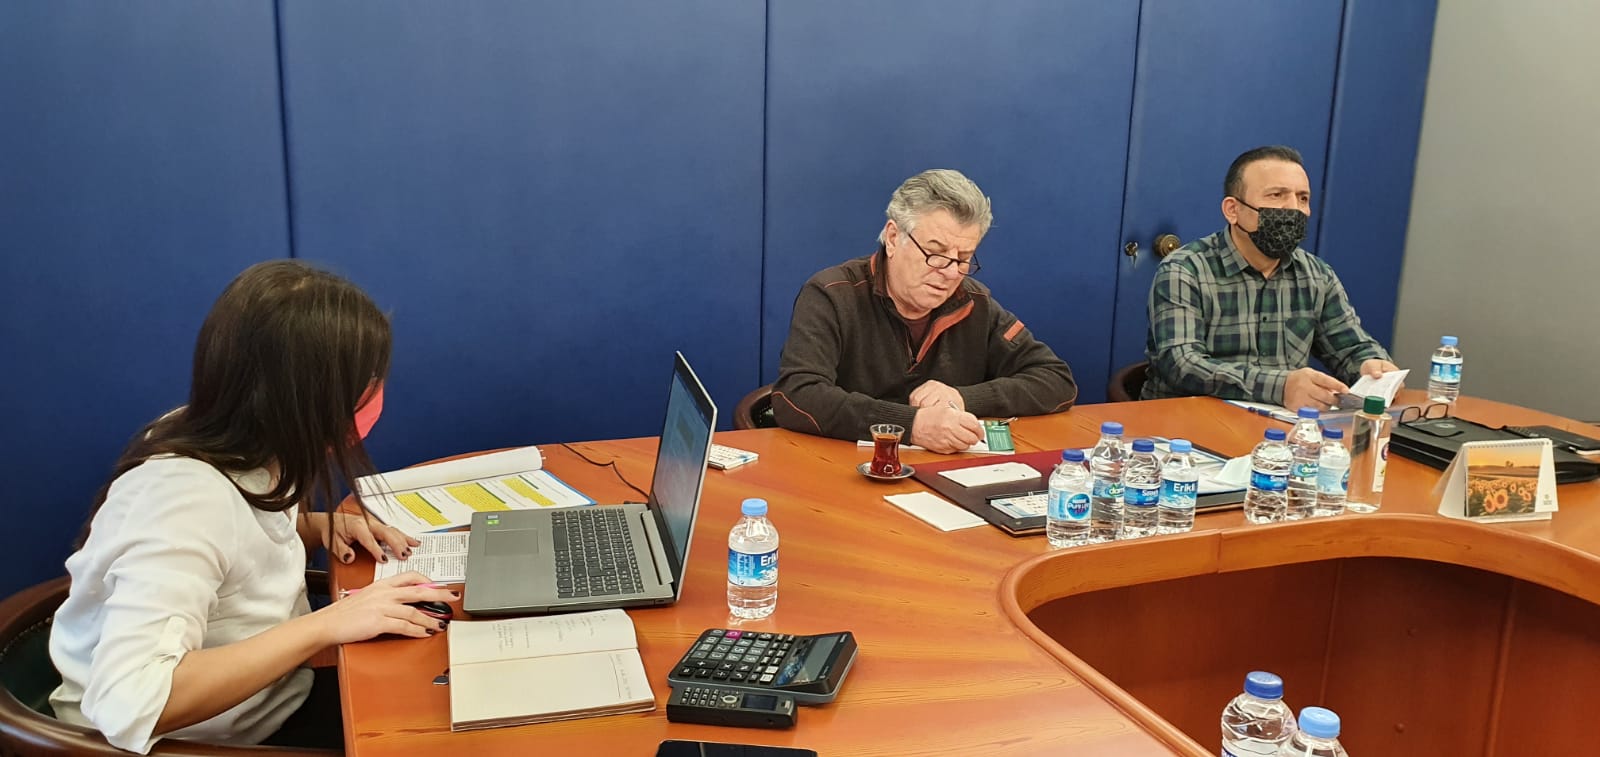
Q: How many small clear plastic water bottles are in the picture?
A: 11